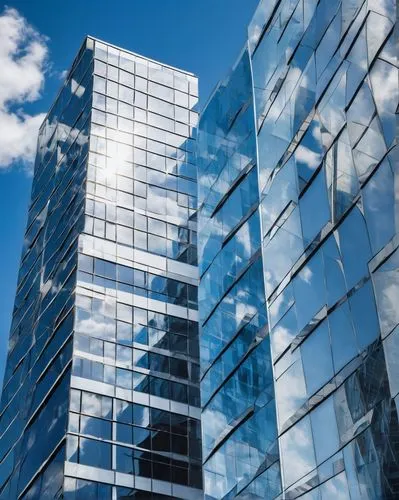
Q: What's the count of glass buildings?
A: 2